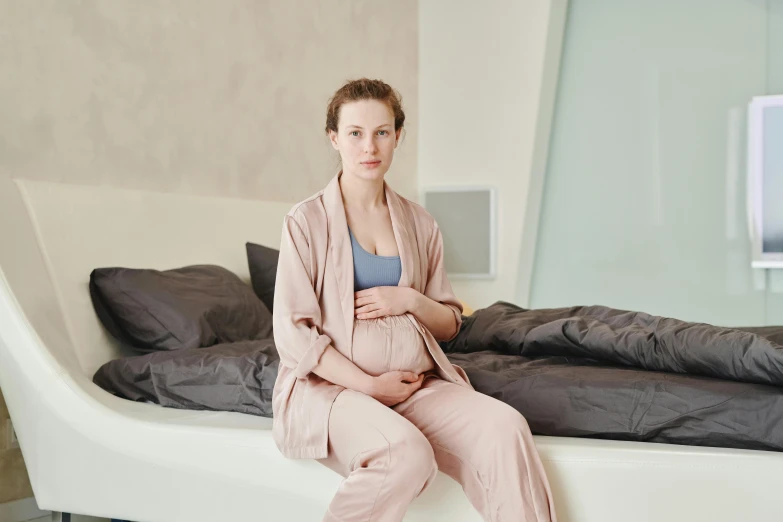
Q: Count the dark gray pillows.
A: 2